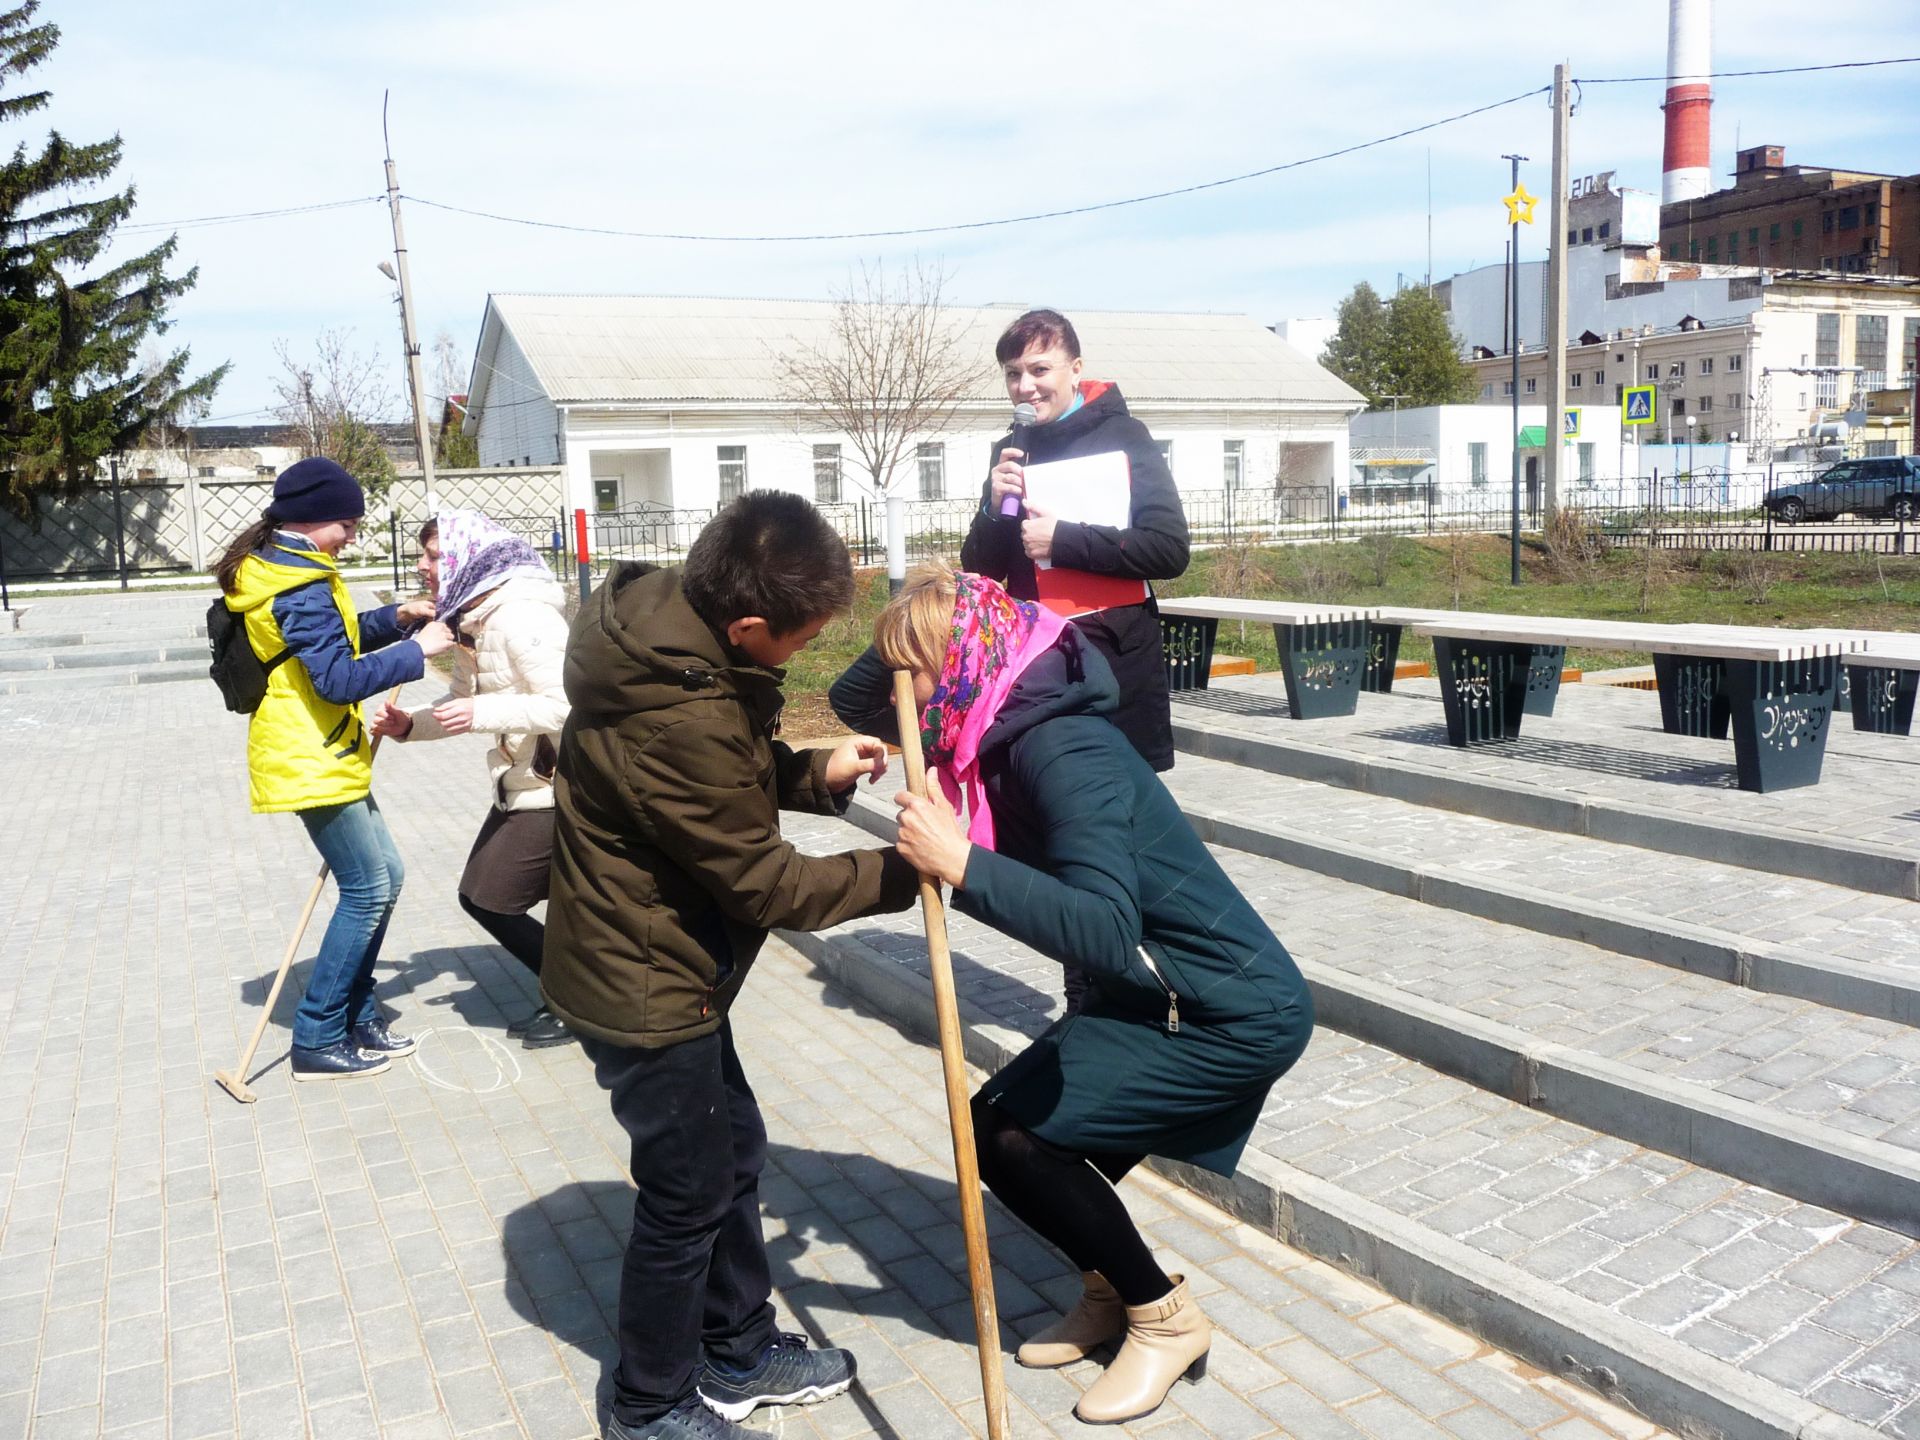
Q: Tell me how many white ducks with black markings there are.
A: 0